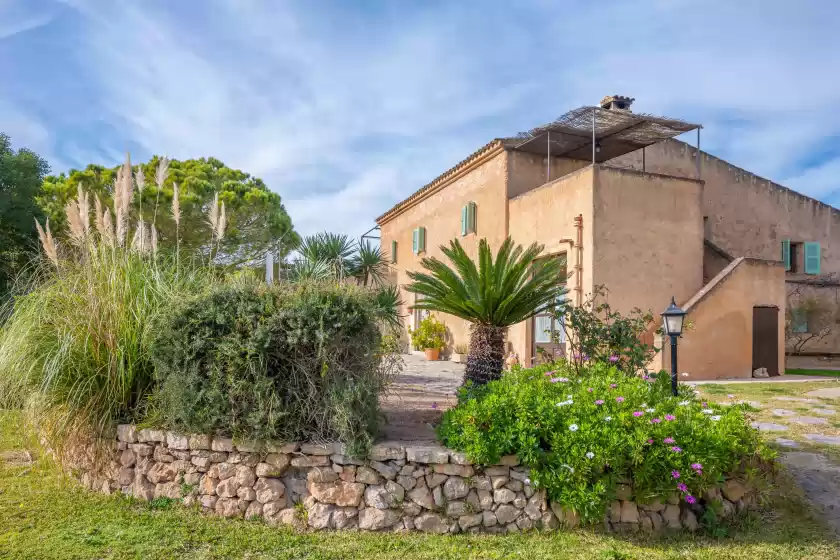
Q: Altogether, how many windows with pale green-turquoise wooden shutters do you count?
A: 5